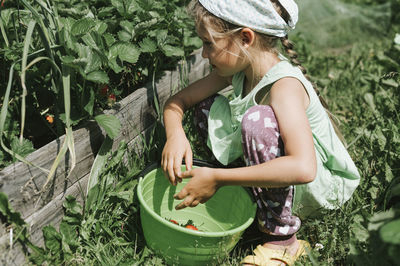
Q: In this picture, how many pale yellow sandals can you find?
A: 1